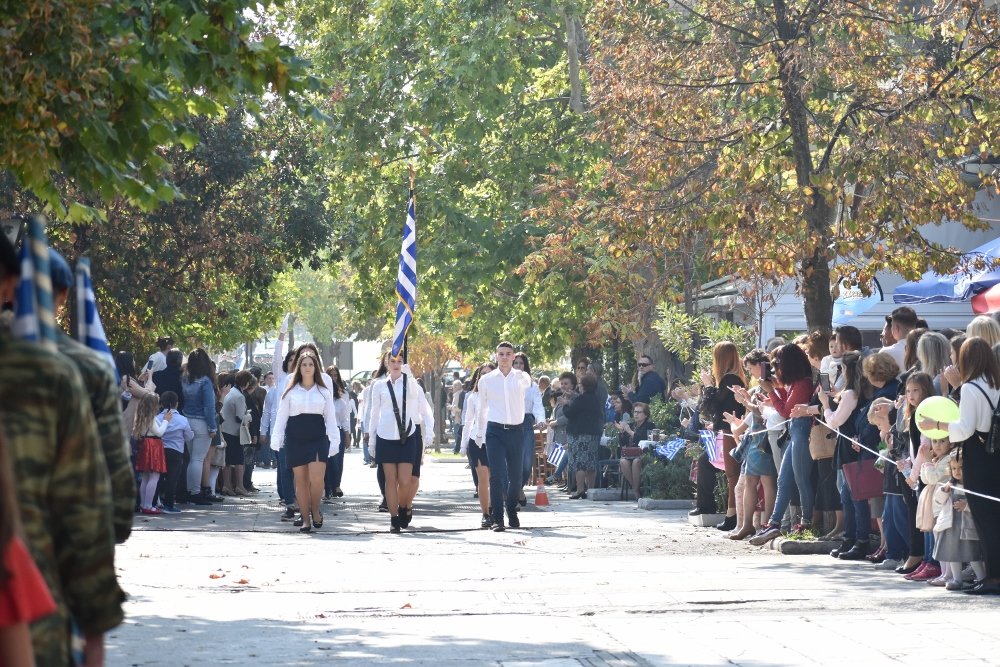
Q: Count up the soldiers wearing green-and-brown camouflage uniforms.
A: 2